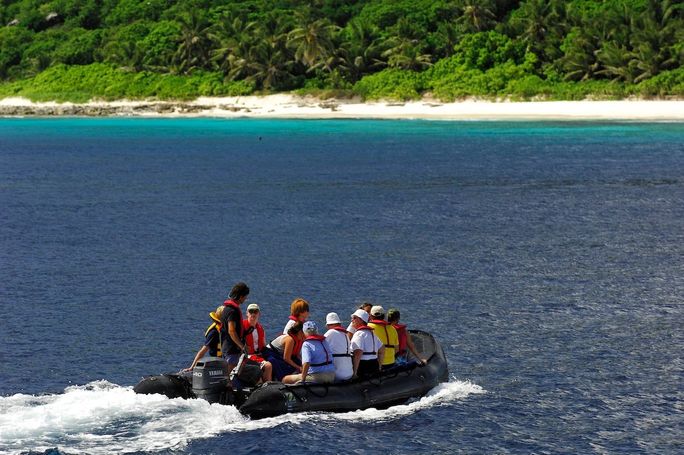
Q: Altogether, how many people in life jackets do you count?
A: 11